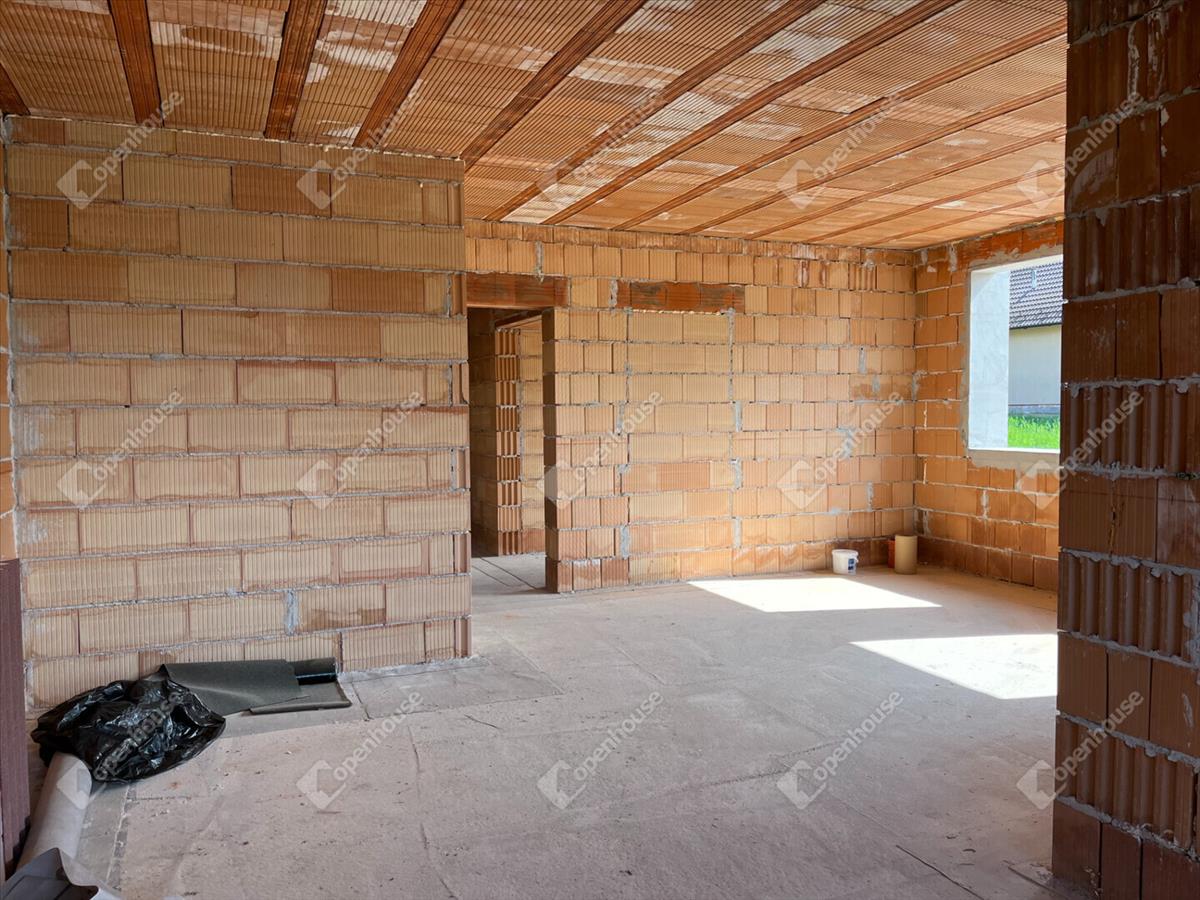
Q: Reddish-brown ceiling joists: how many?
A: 12